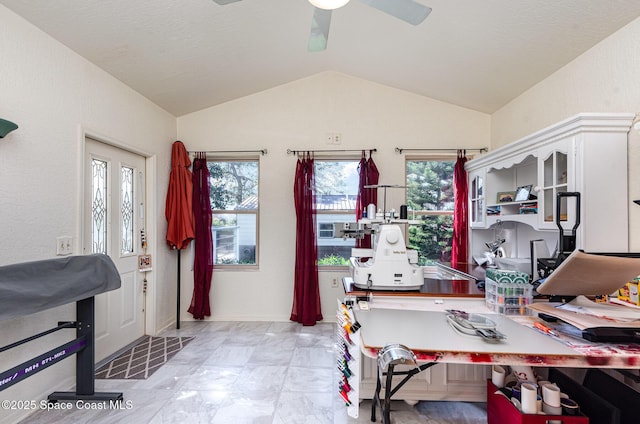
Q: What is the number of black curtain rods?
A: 3